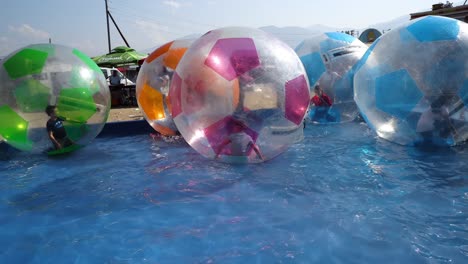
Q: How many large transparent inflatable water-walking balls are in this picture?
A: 5